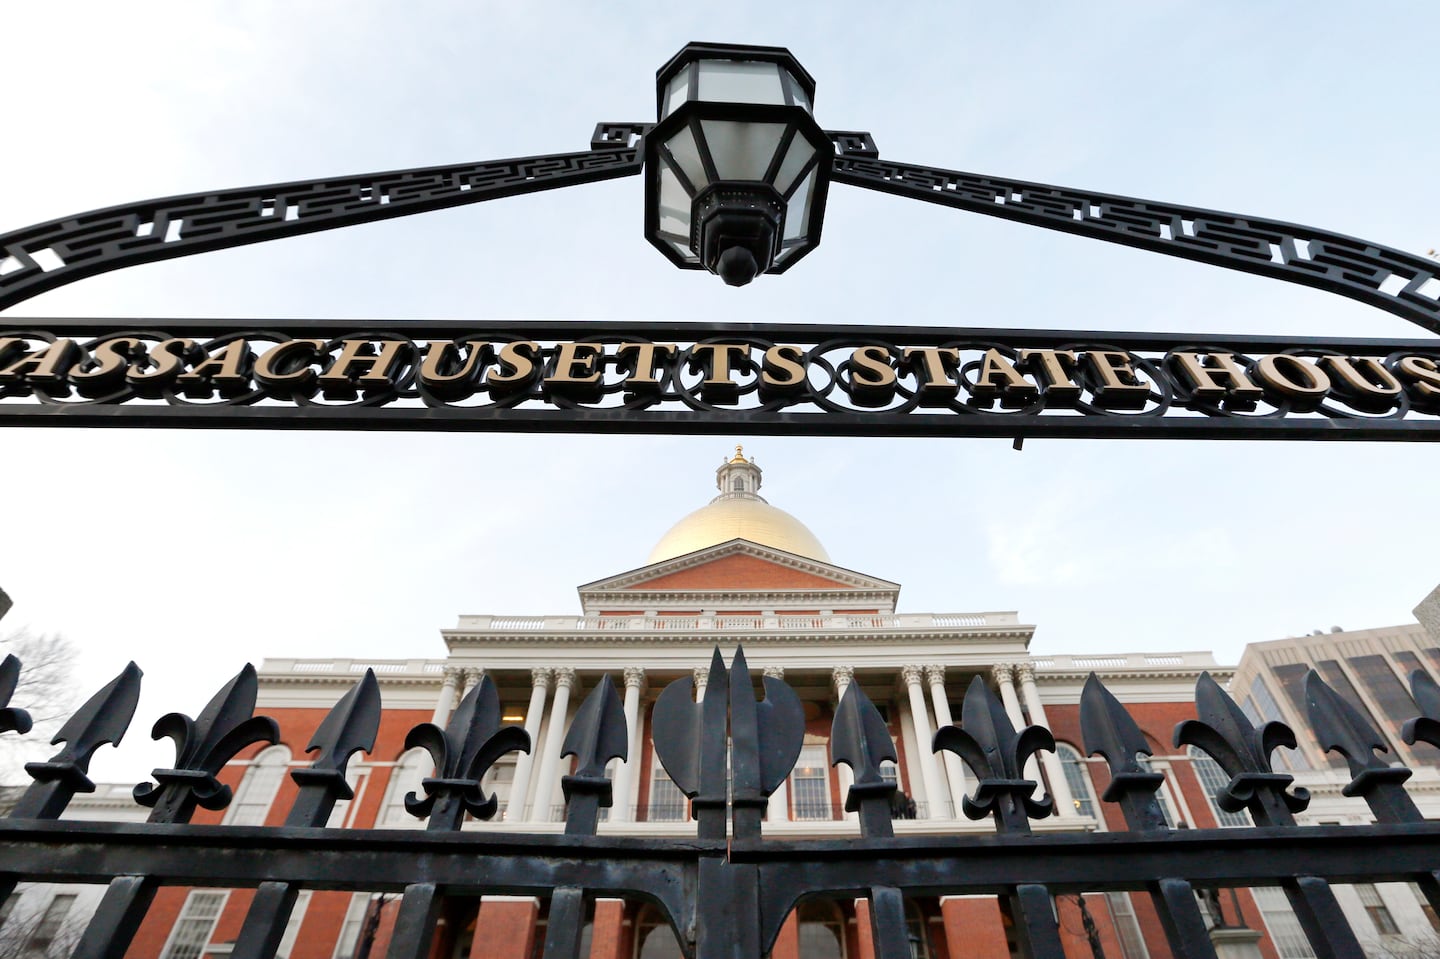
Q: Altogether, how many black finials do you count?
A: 14